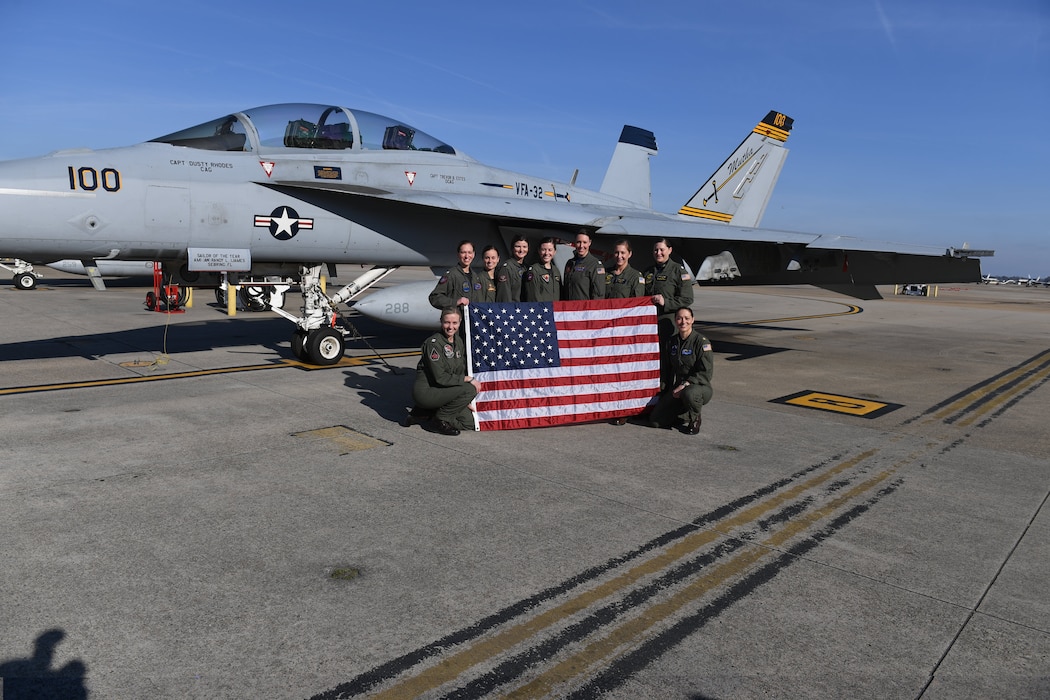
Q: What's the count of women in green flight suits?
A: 9